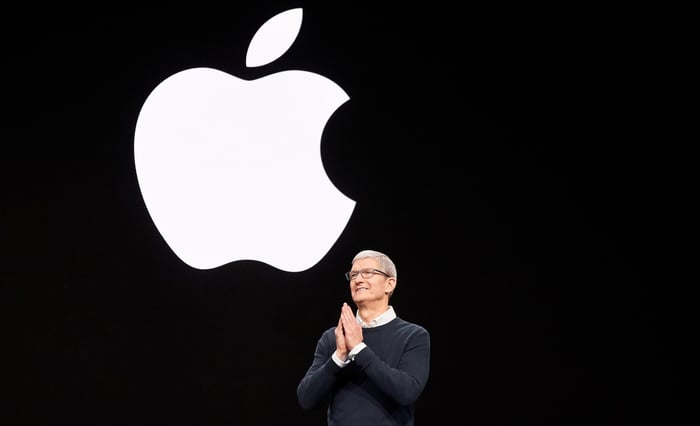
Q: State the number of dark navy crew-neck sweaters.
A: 1